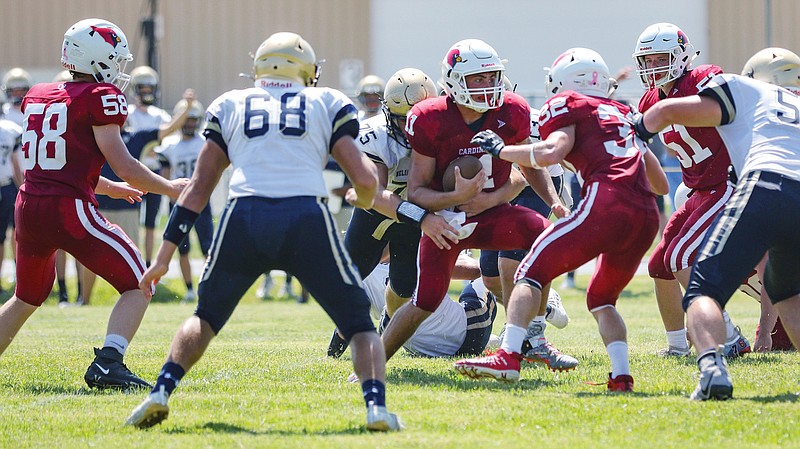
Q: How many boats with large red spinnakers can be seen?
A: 0